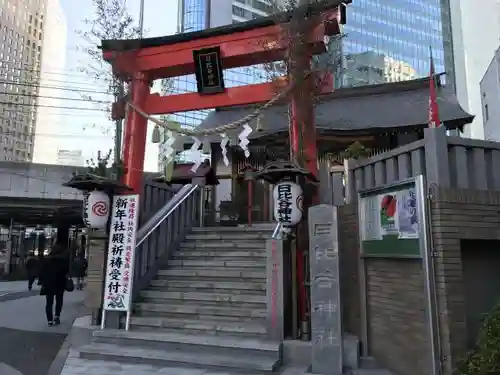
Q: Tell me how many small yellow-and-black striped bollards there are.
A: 0